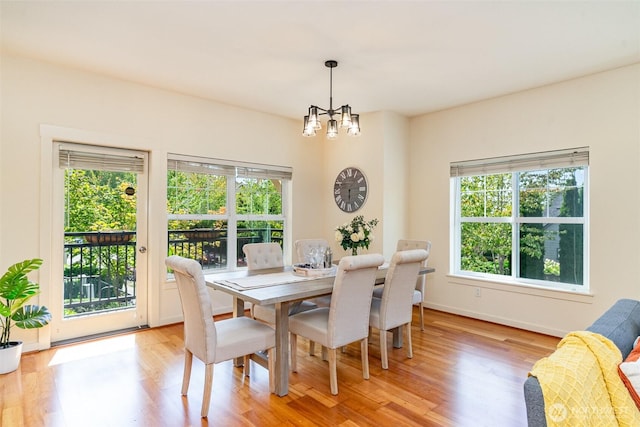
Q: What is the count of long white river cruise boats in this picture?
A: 0